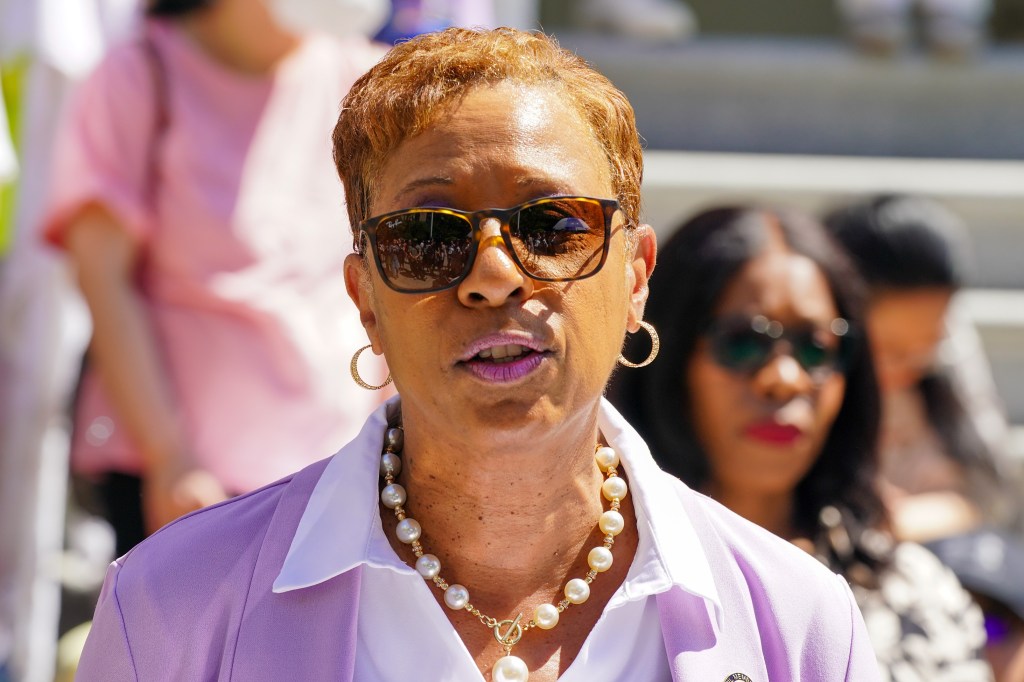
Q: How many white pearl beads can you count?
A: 13